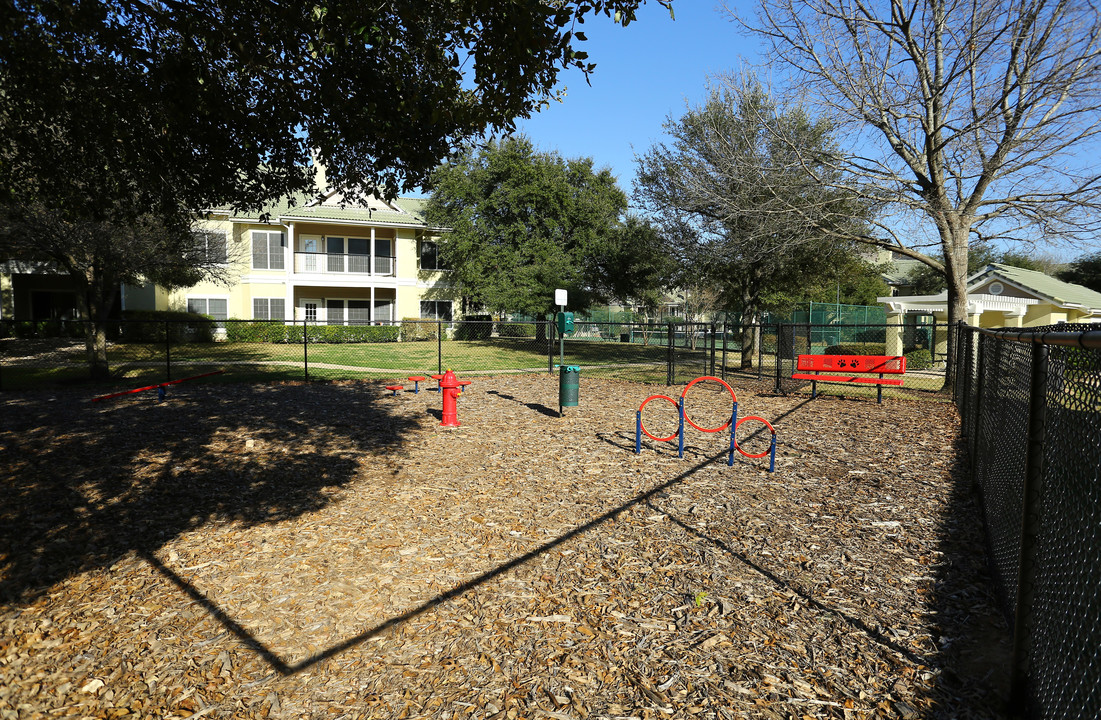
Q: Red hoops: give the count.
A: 3